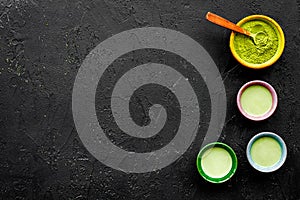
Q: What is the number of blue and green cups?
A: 2